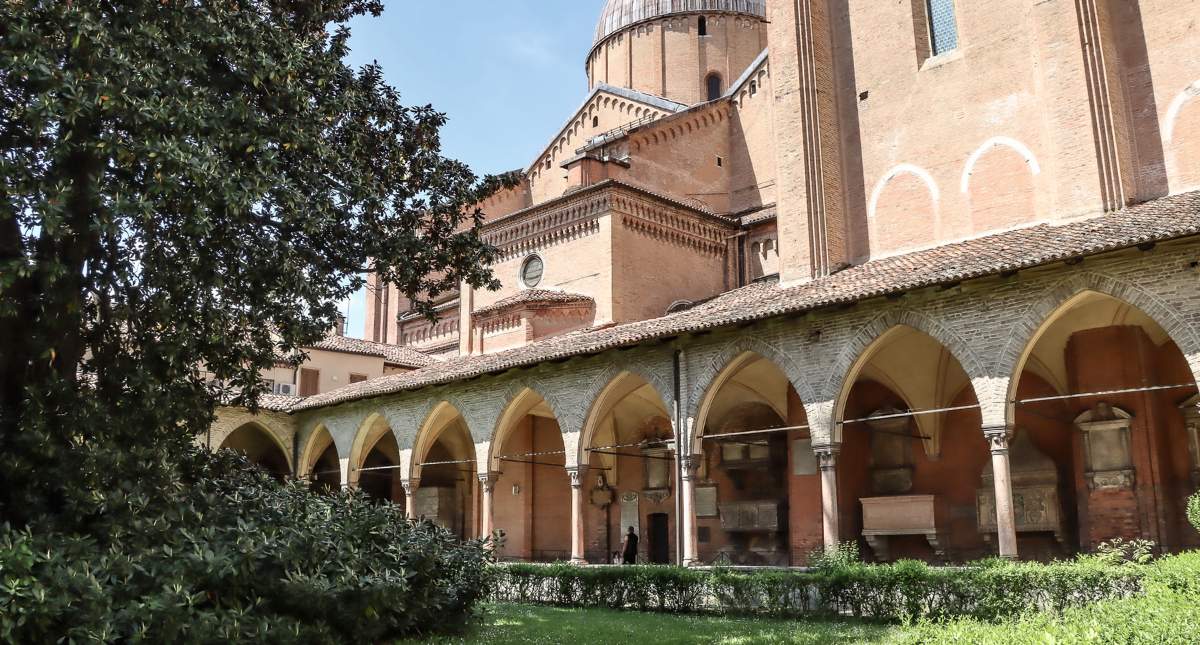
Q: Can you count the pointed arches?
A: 9